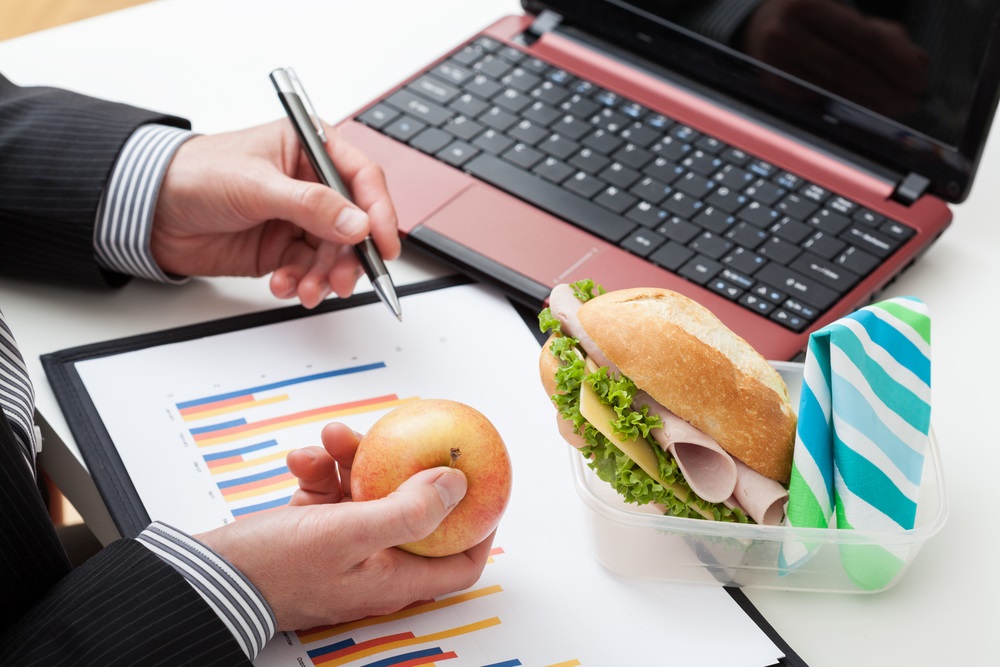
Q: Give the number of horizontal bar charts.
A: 1